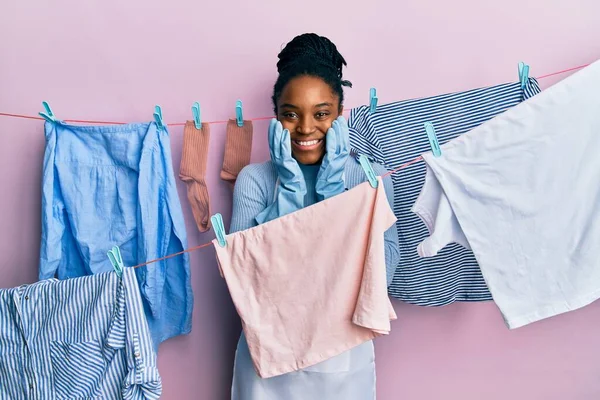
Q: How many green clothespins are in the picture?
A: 10